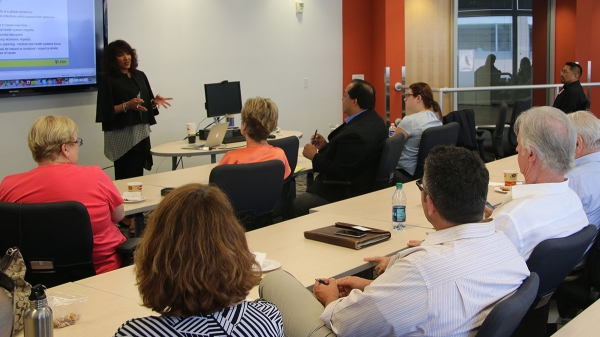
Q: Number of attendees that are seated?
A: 9